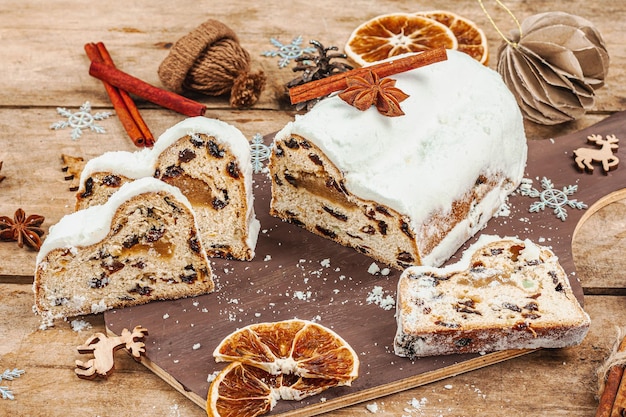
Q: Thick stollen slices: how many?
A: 3